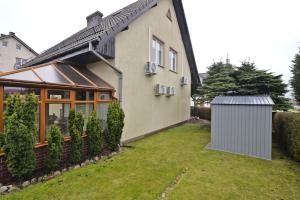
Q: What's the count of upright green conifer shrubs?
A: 5